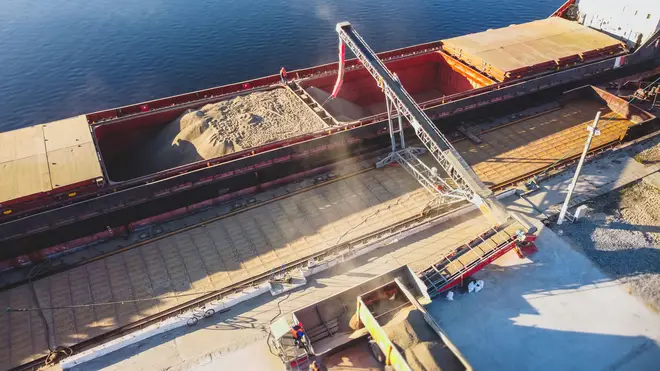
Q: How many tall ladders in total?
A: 1